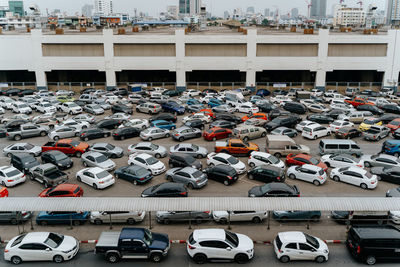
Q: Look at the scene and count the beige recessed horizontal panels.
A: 5